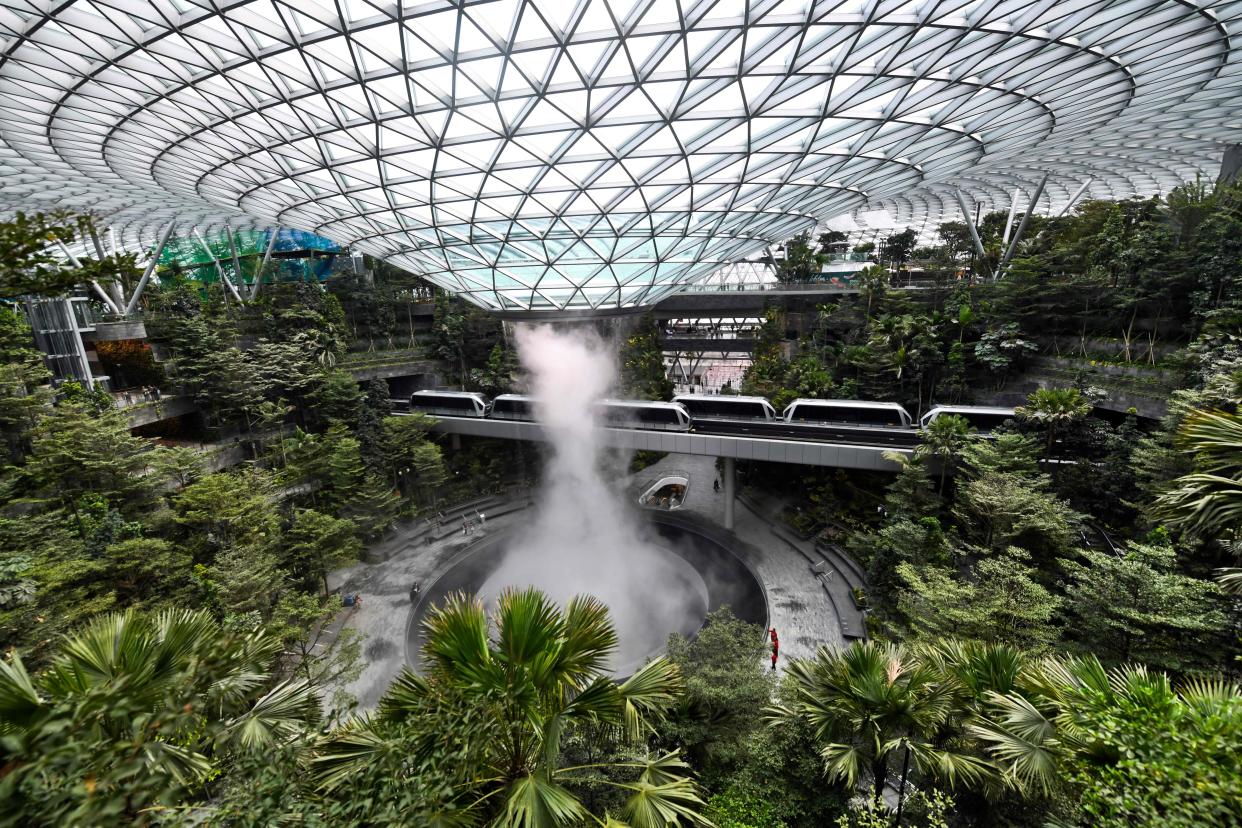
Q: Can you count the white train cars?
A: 6